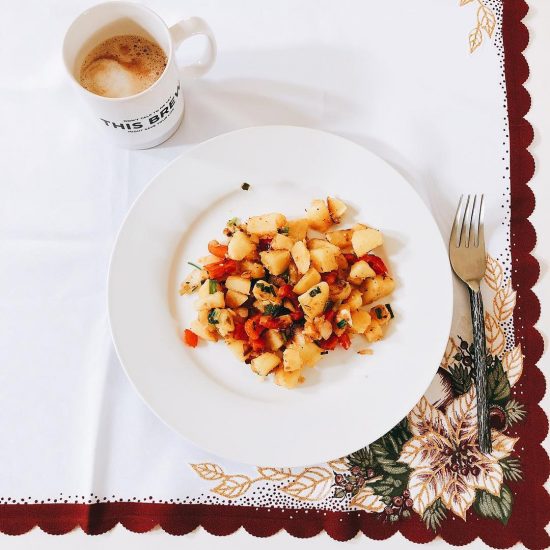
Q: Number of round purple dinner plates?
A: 0